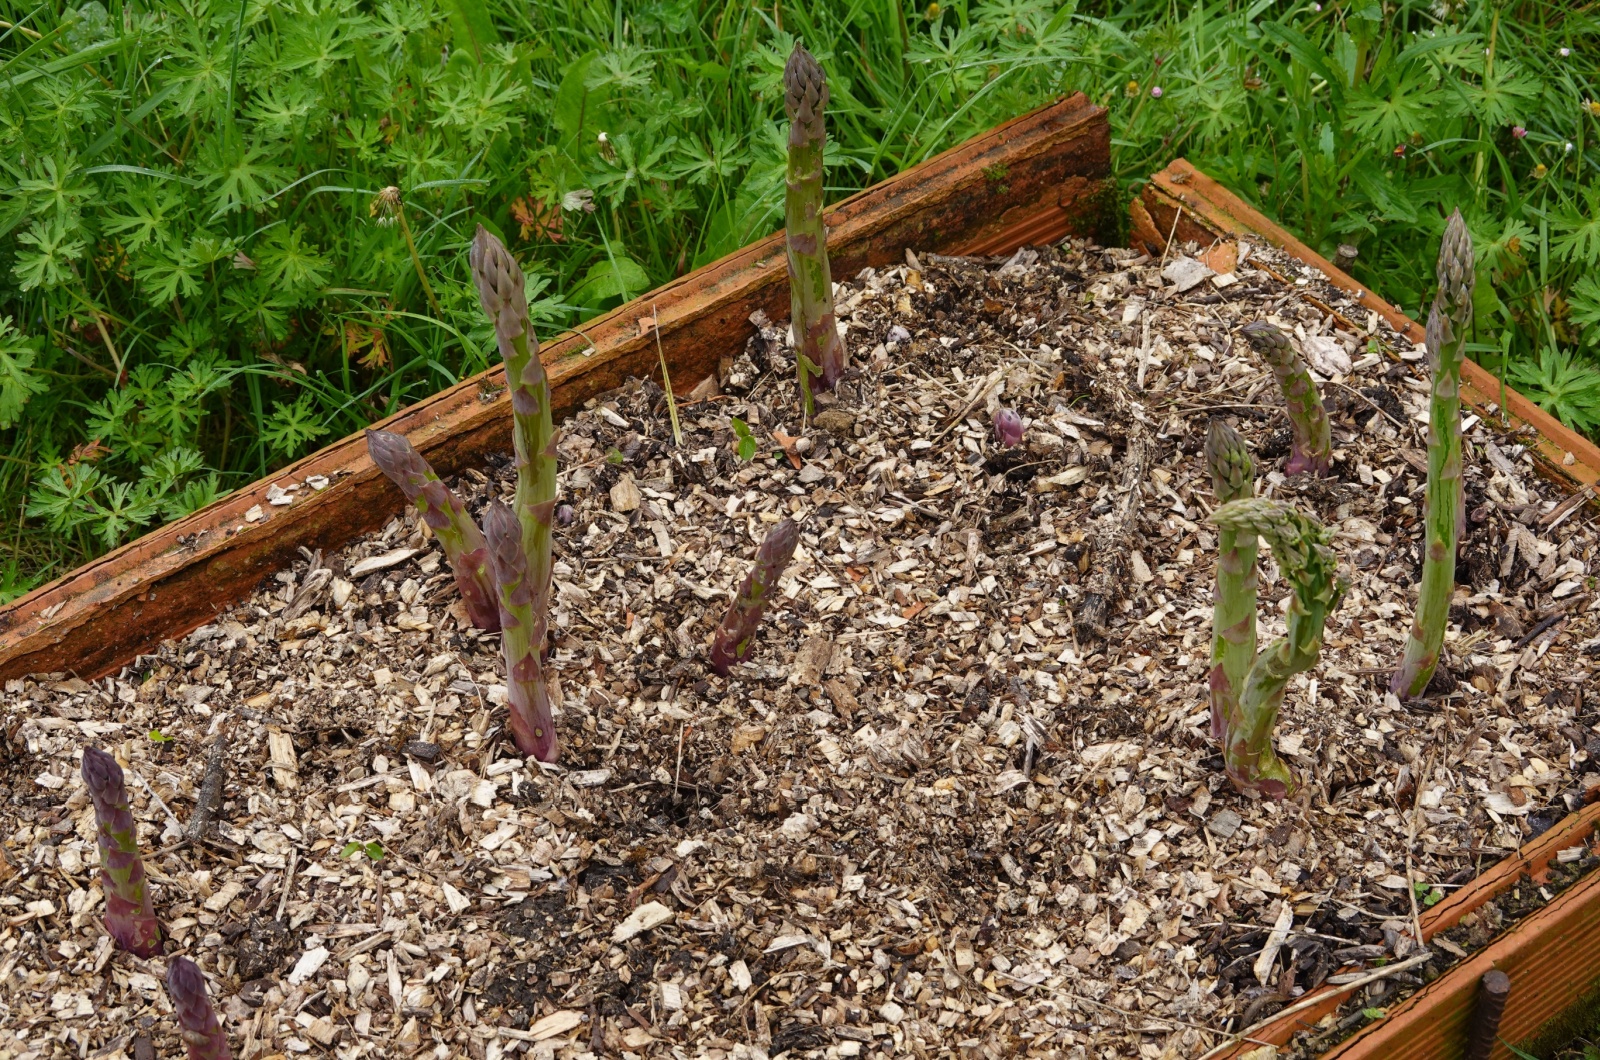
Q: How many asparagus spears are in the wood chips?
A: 12